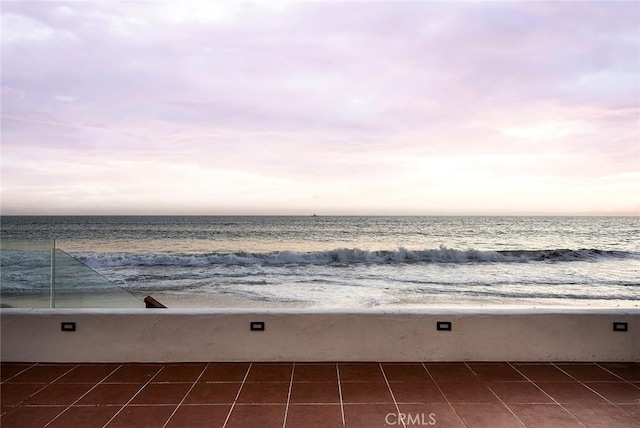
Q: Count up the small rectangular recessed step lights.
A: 4